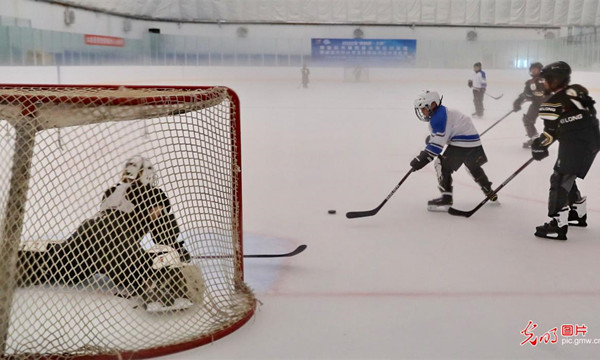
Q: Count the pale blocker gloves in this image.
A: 1